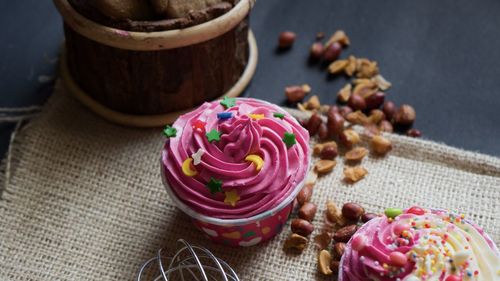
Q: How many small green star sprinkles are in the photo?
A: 6